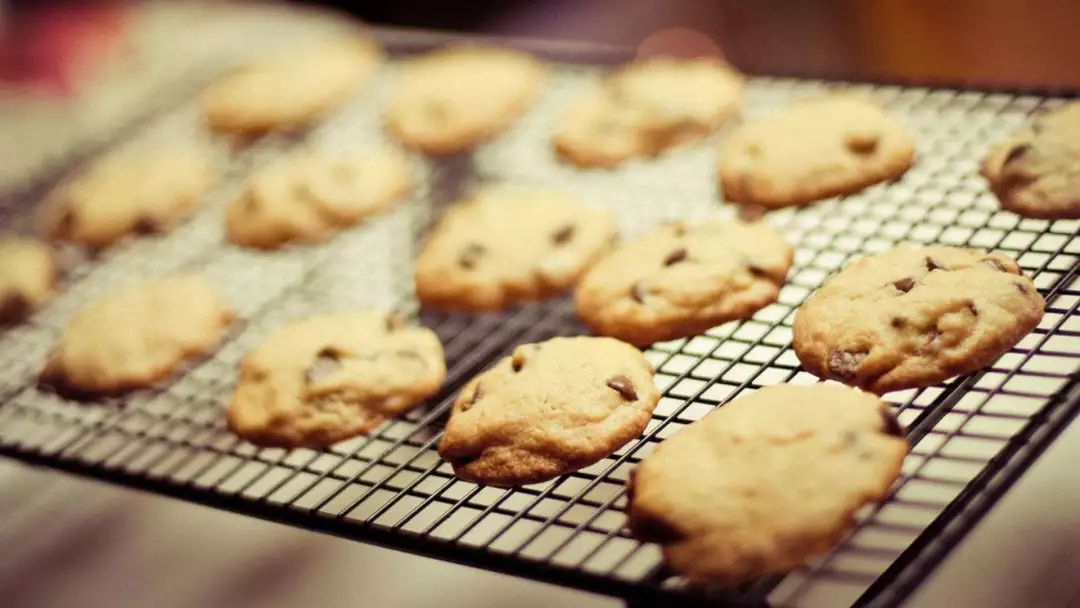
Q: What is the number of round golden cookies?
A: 15